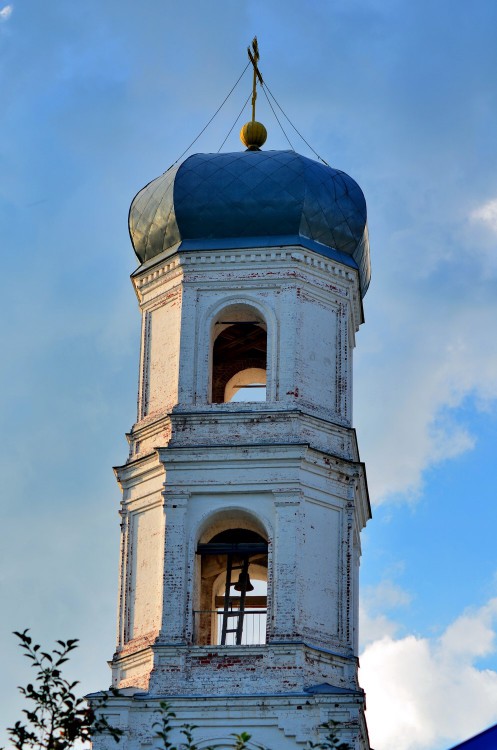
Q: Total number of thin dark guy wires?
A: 4